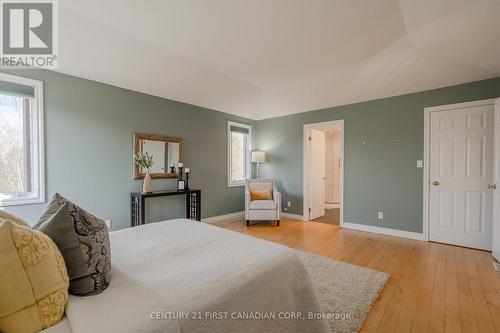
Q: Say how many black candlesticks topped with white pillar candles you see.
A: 2